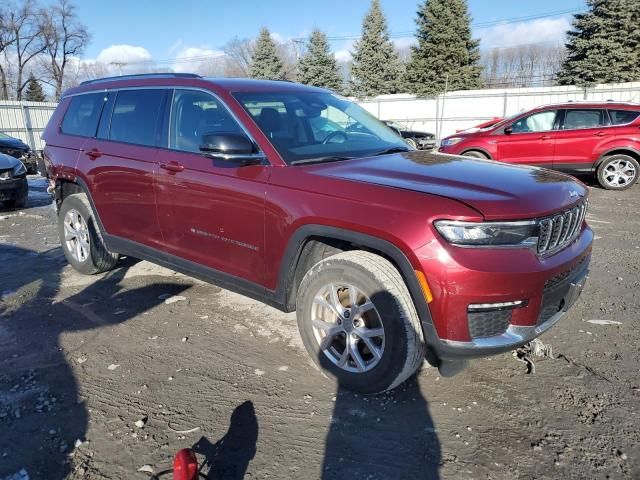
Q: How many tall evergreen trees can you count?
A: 5